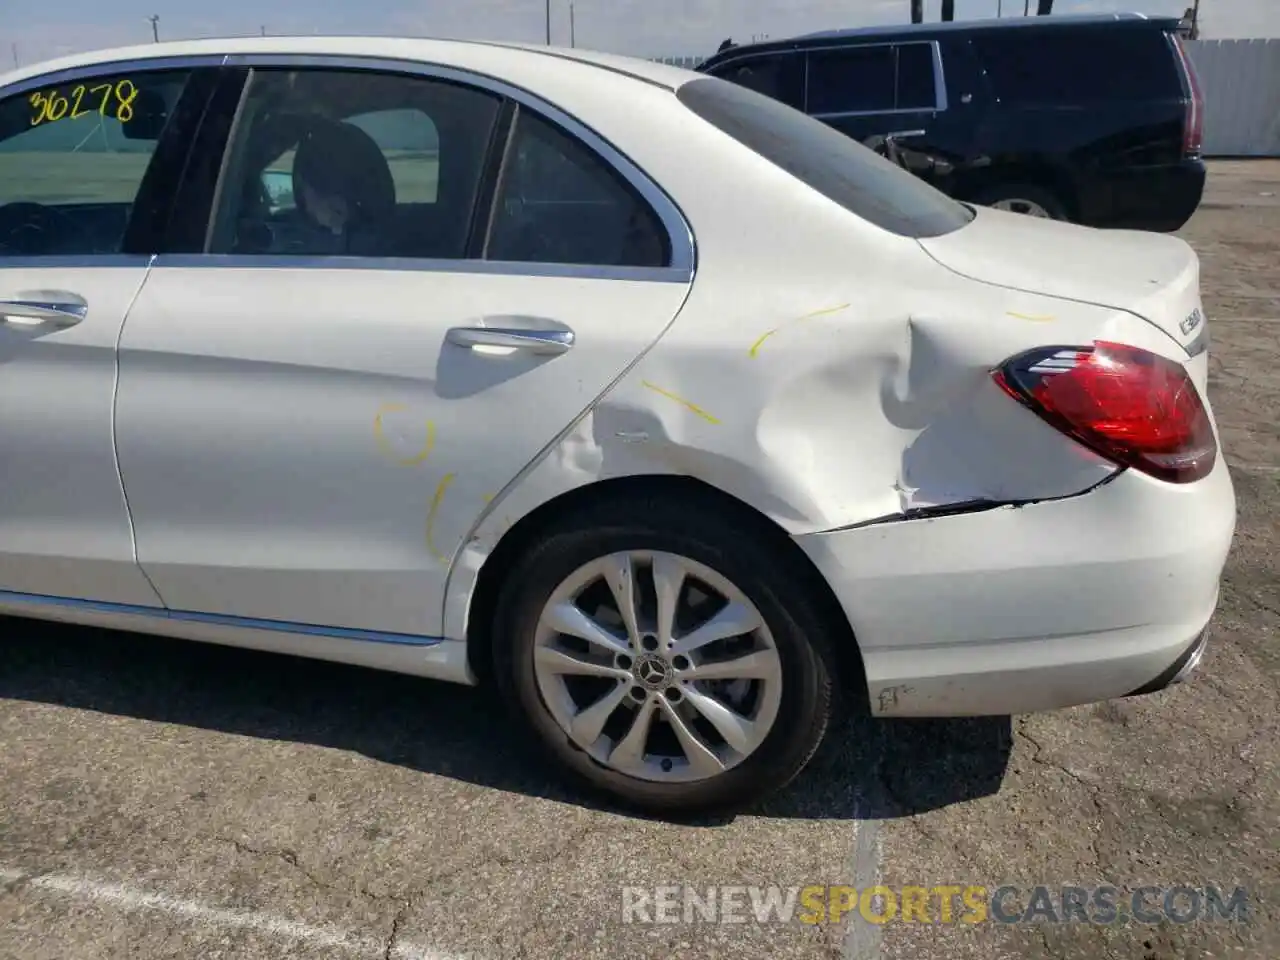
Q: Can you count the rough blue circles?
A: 0